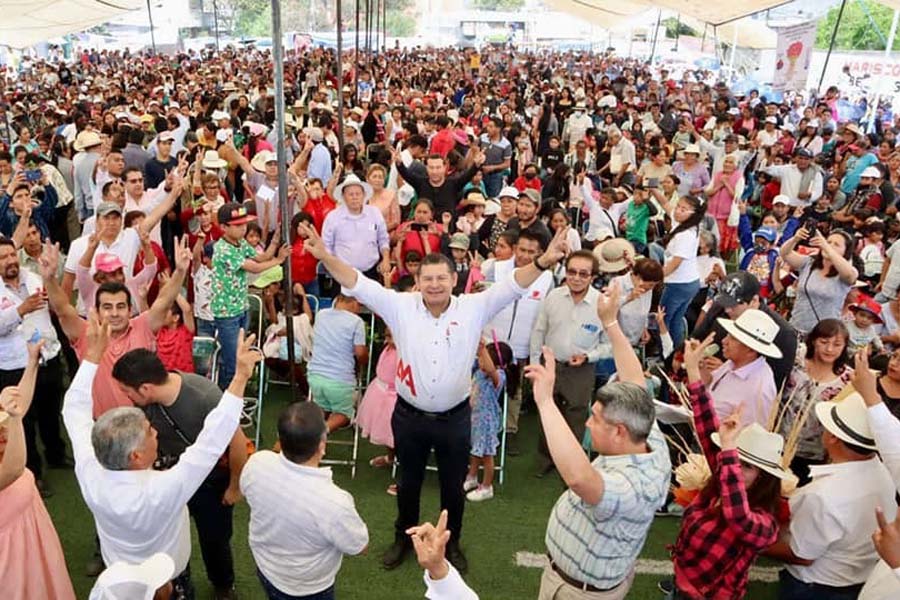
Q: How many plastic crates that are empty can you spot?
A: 0